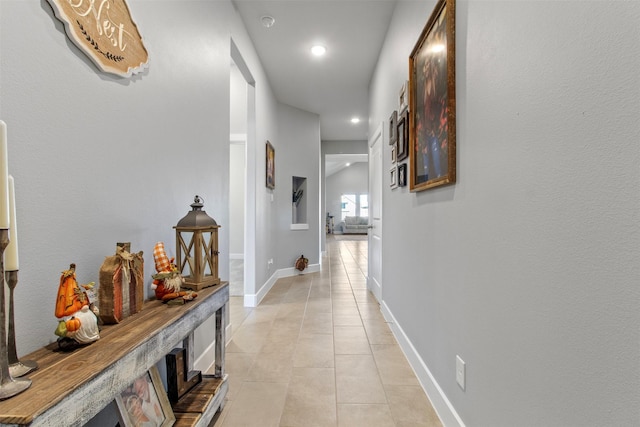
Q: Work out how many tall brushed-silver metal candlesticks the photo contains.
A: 2